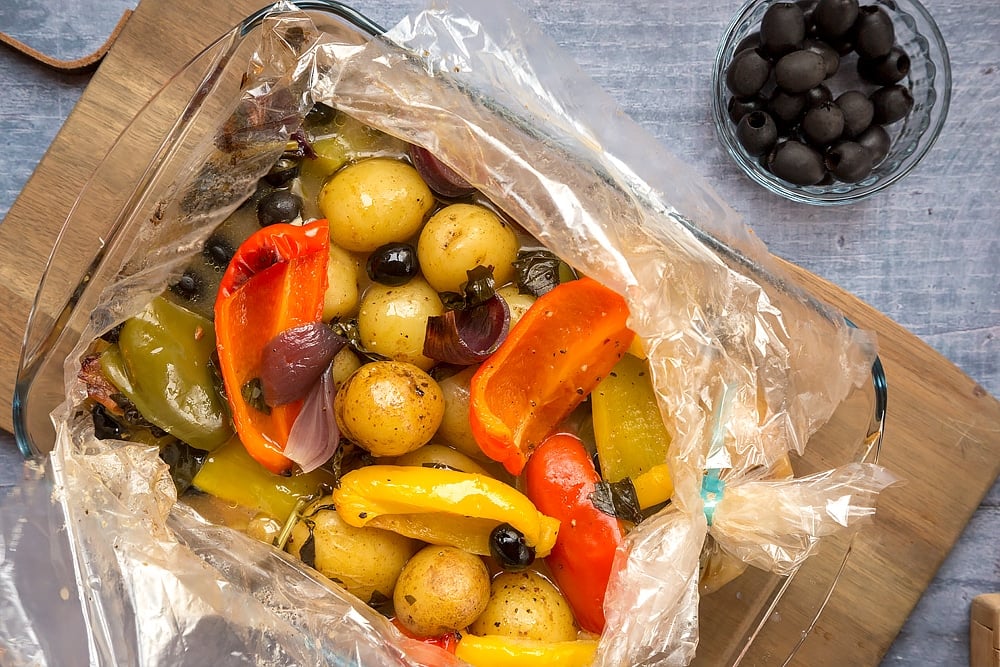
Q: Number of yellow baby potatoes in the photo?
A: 12